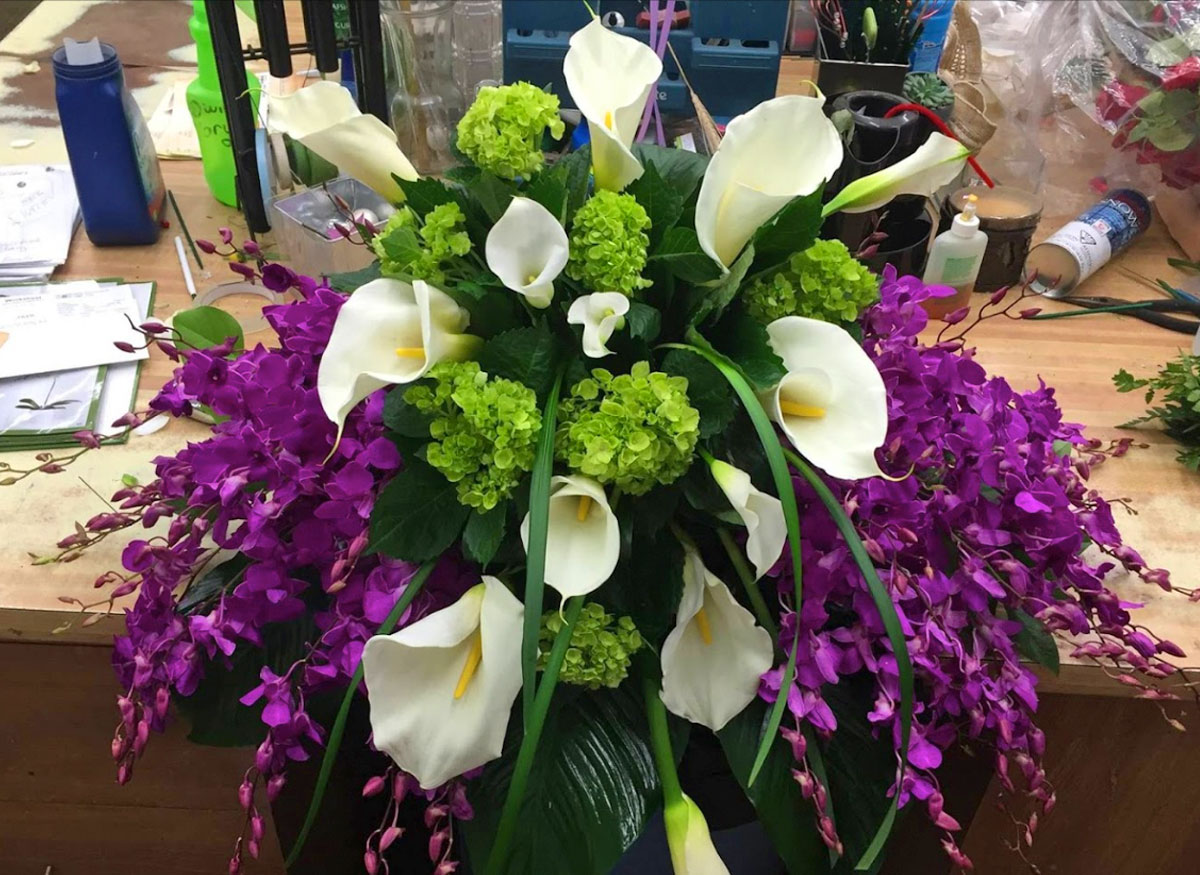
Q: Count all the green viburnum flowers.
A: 7